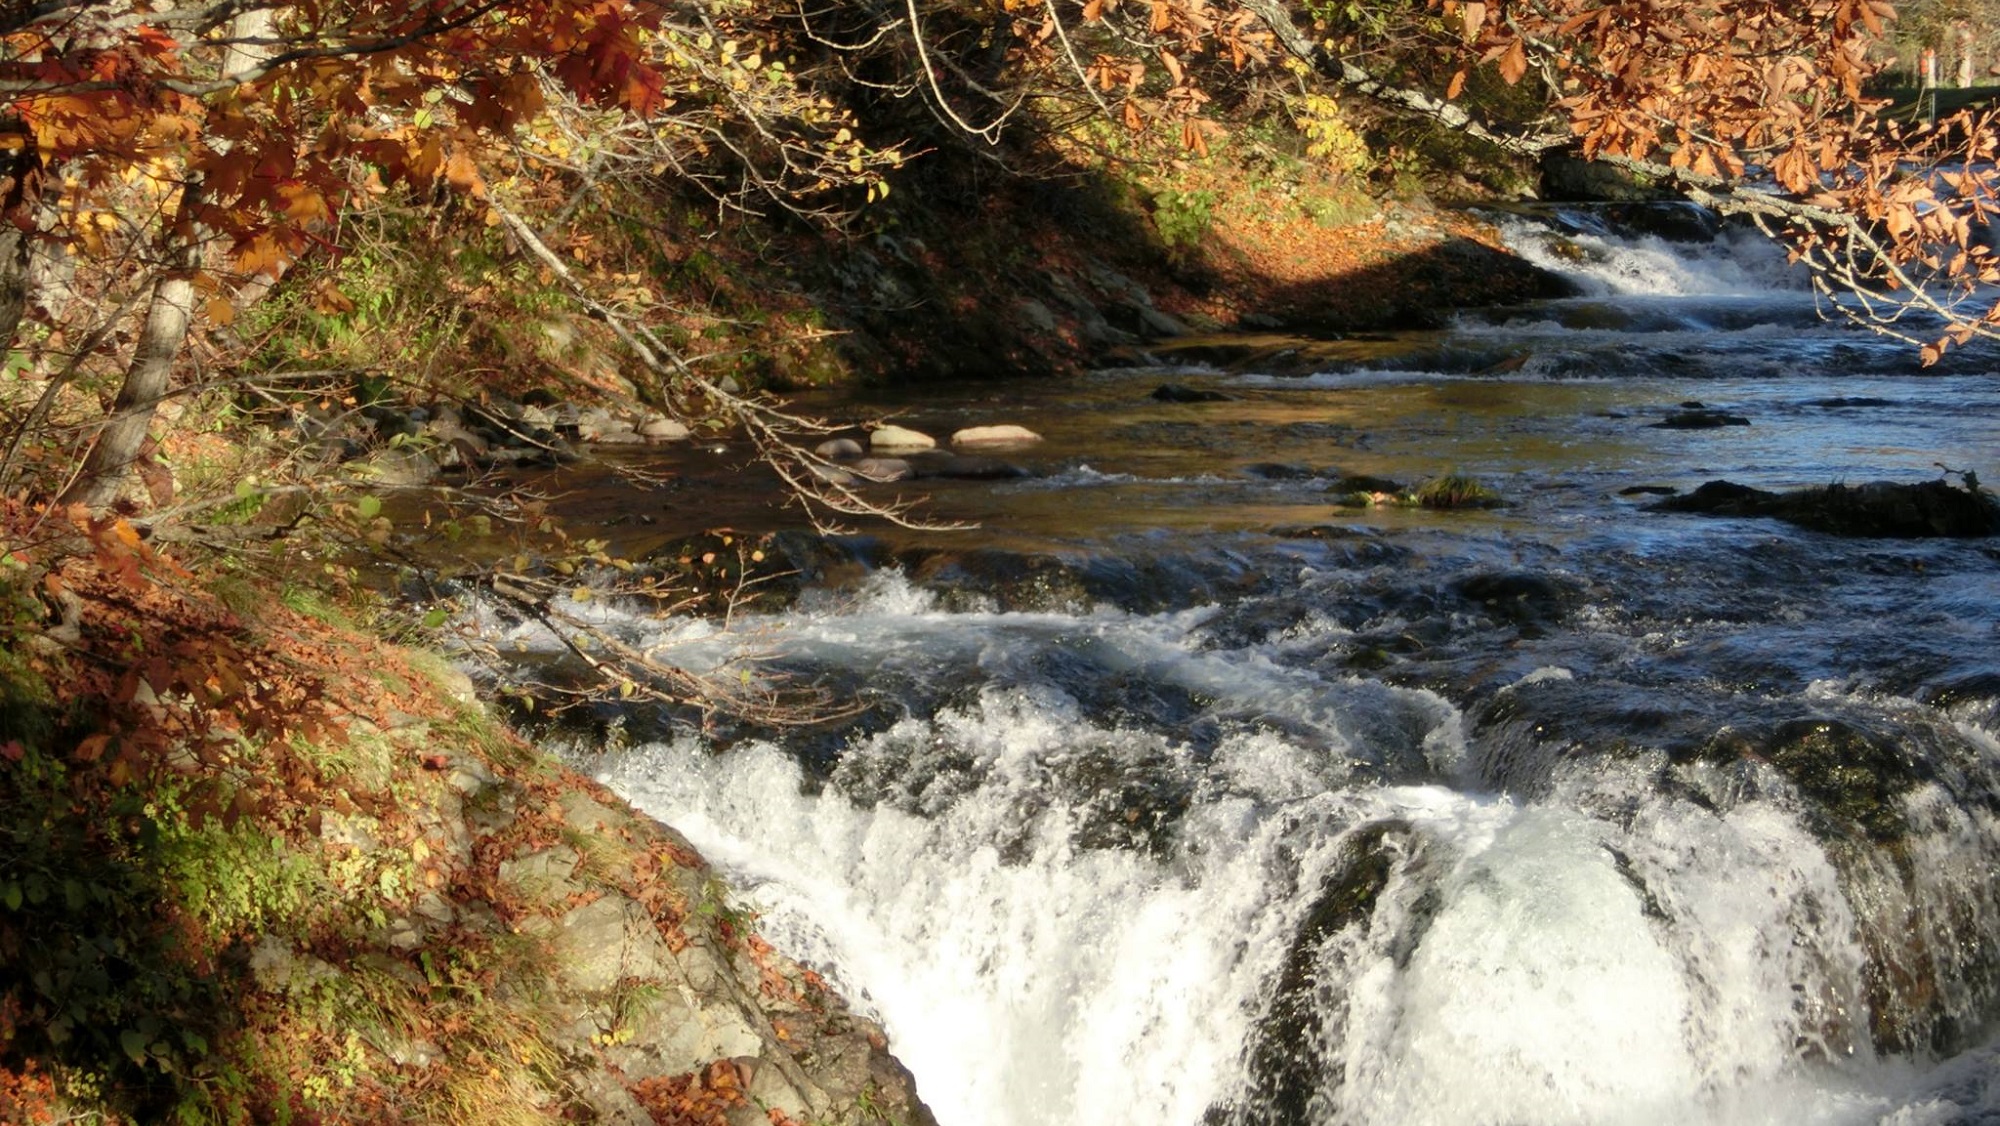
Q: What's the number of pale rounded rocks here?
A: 2